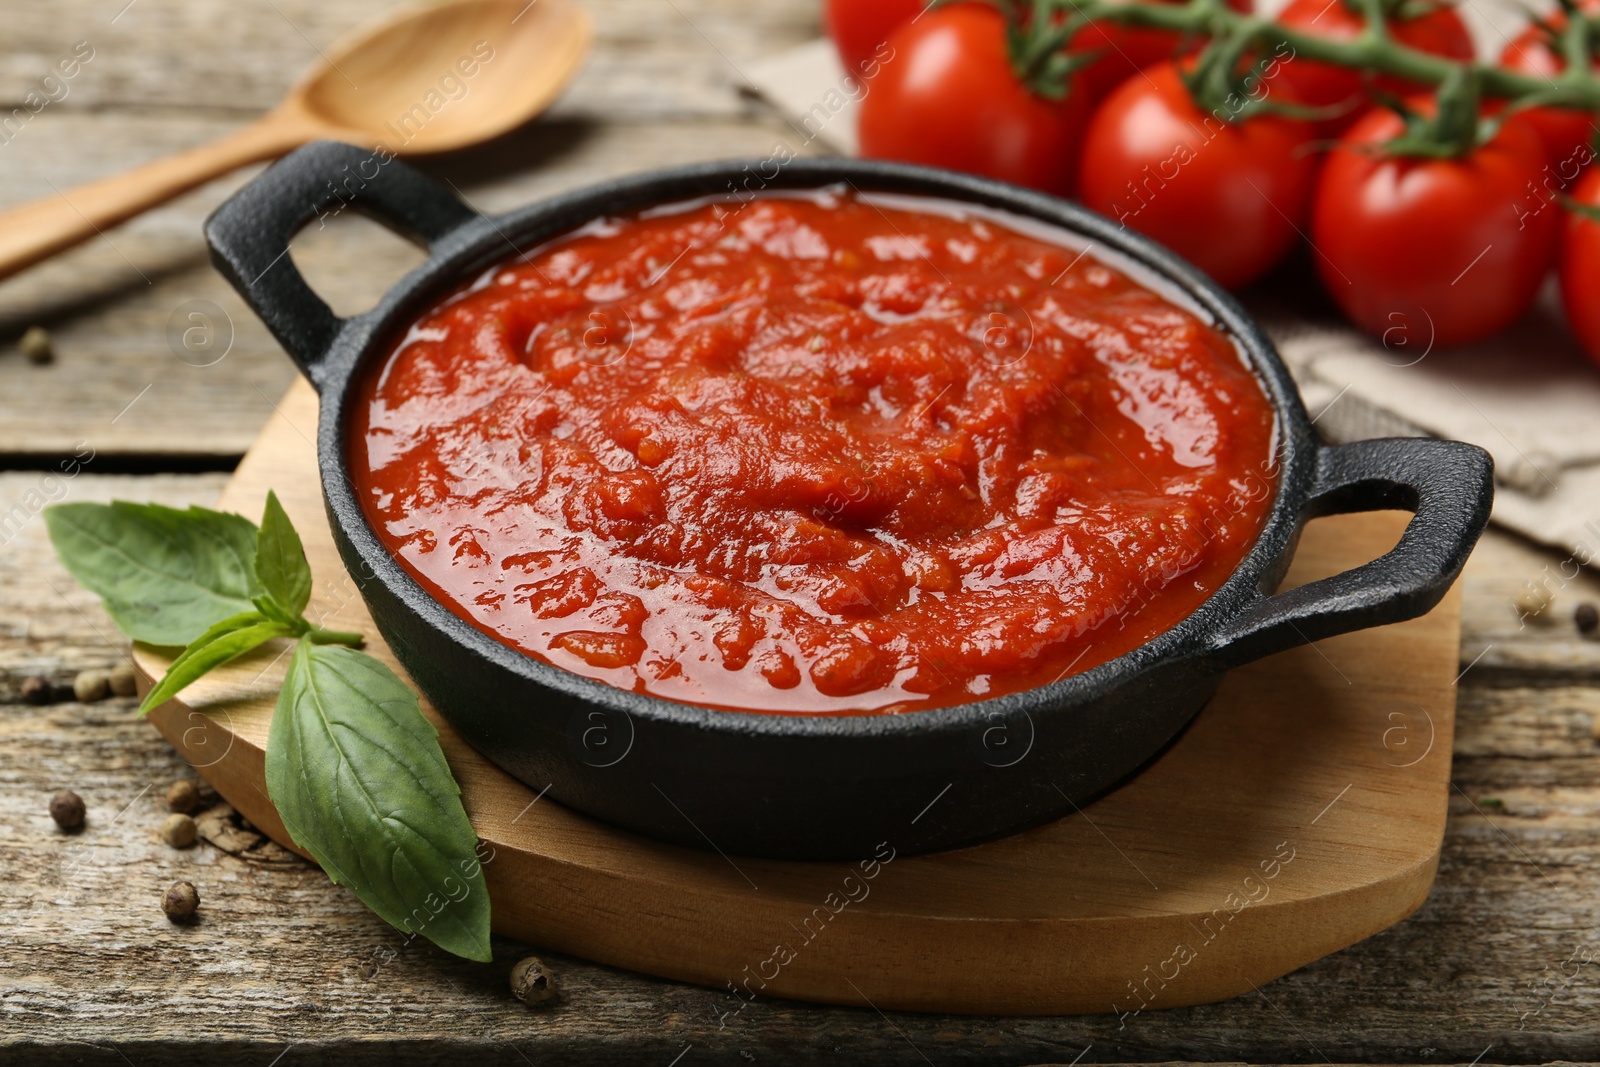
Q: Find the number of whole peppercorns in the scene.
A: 11